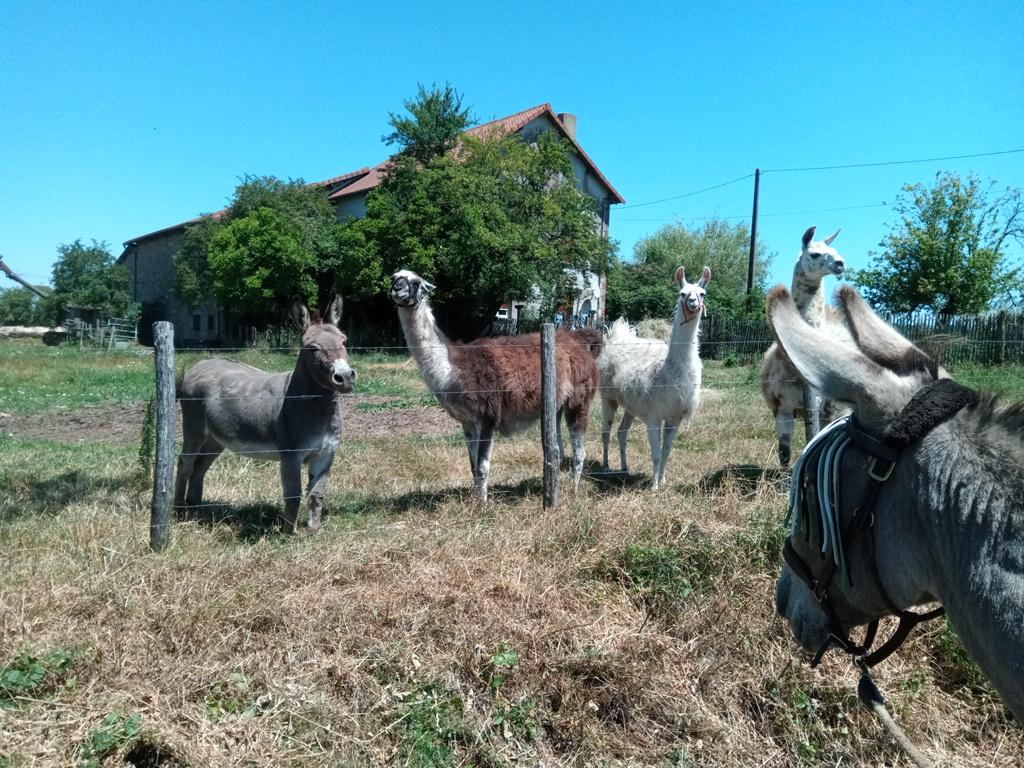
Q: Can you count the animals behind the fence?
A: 4